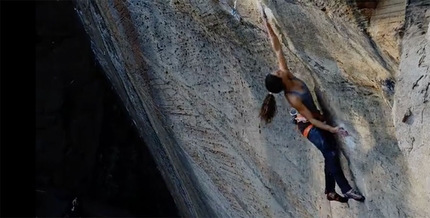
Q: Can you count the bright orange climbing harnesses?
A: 1